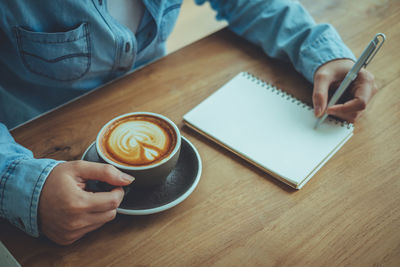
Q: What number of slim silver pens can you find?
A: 1